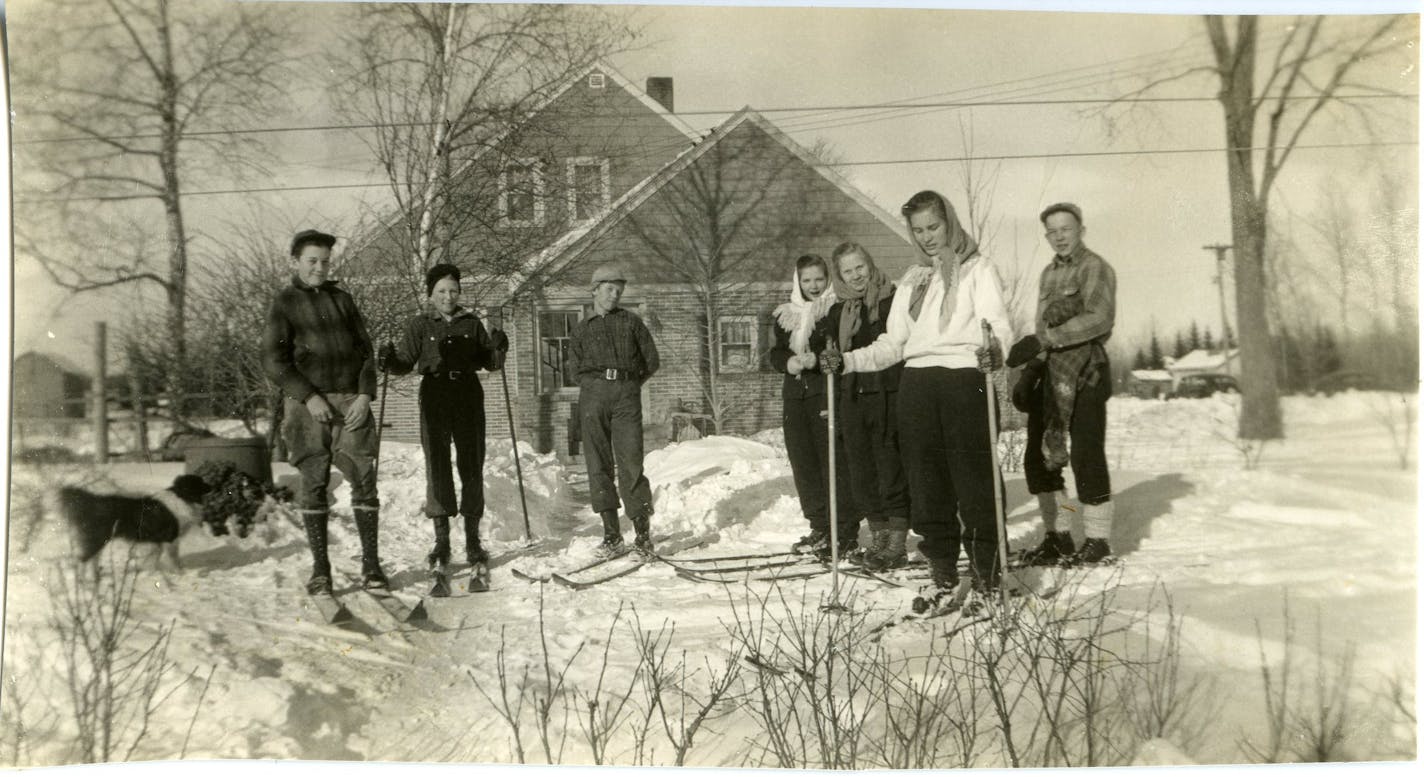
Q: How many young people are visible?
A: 7